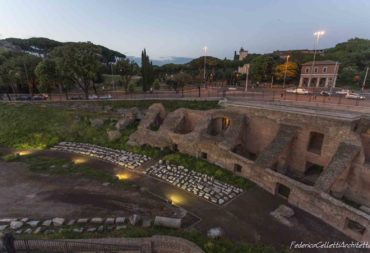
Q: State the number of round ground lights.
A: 4